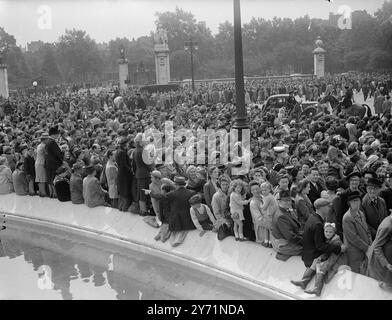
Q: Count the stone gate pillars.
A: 4